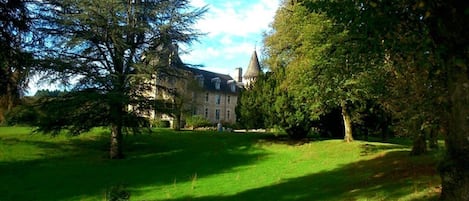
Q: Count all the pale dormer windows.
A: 3